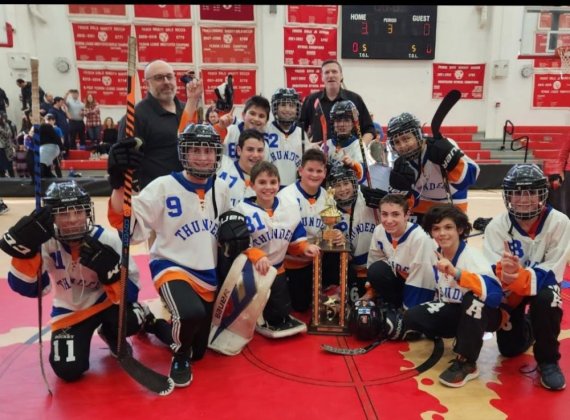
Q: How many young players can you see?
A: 13